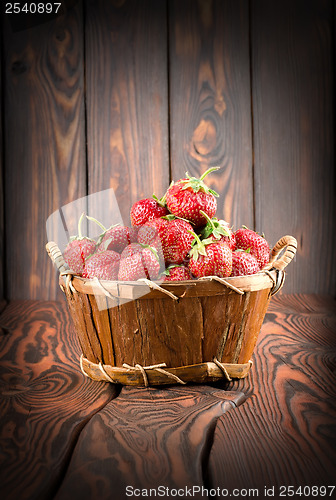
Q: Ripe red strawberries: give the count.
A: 13